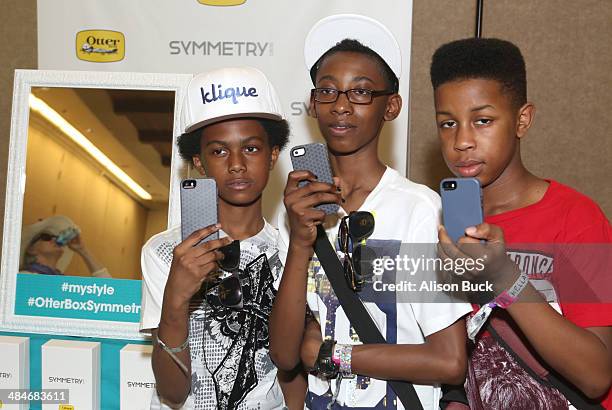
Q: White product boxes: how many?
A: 3